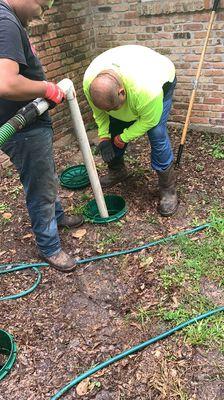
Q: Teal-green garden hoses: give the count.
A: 2